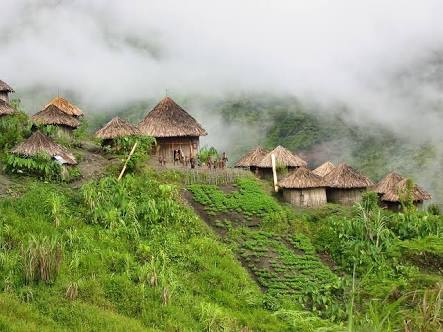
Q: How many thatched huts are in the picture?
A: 14